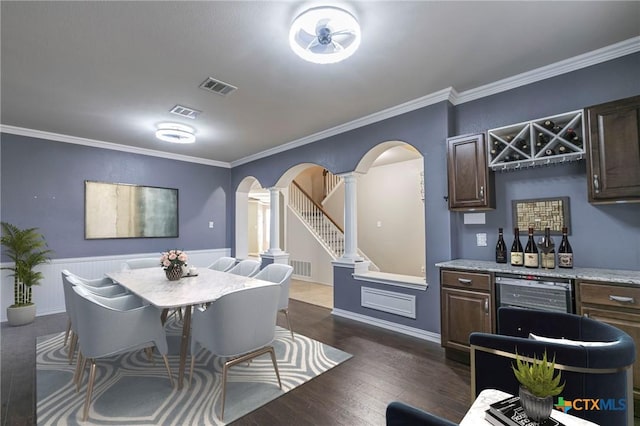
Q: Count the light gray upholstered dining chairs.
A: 8